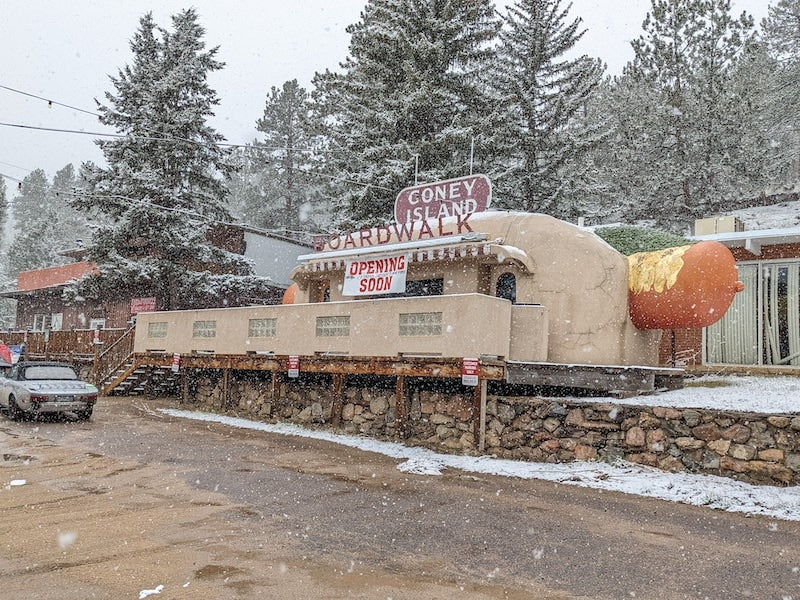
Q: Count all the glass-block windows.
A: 5